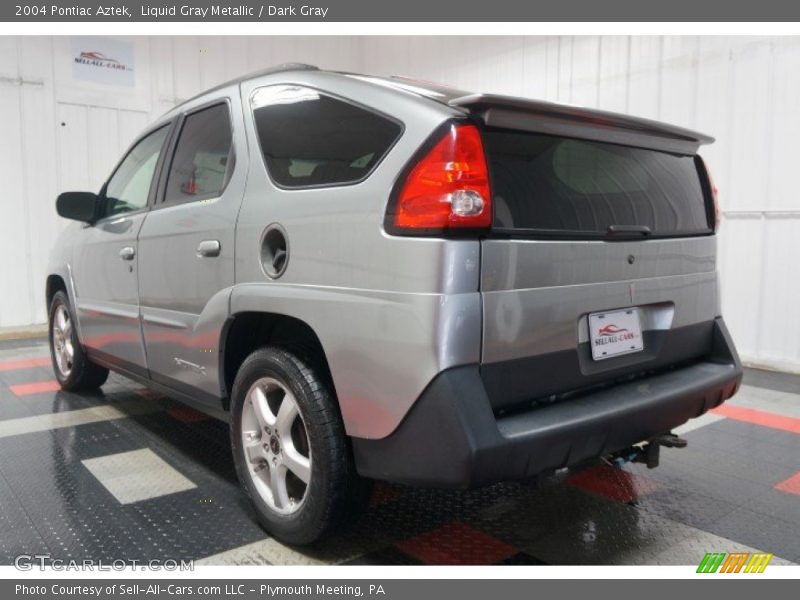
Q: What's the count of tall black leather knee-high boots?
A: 0